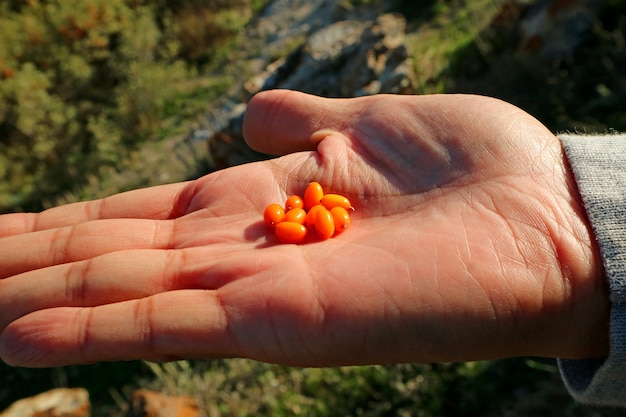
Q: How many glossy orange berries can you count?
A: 9